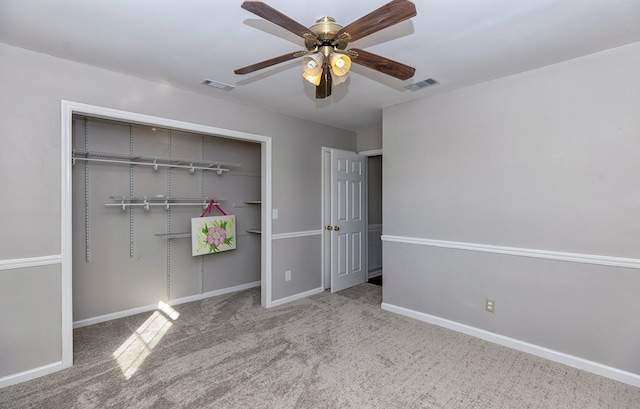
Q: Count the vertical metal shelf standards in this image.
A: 4